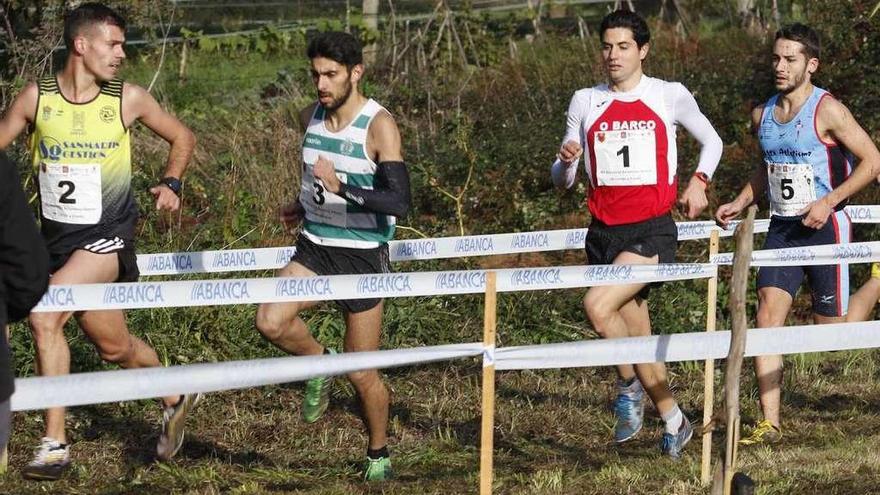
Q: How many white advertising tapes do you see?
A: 3